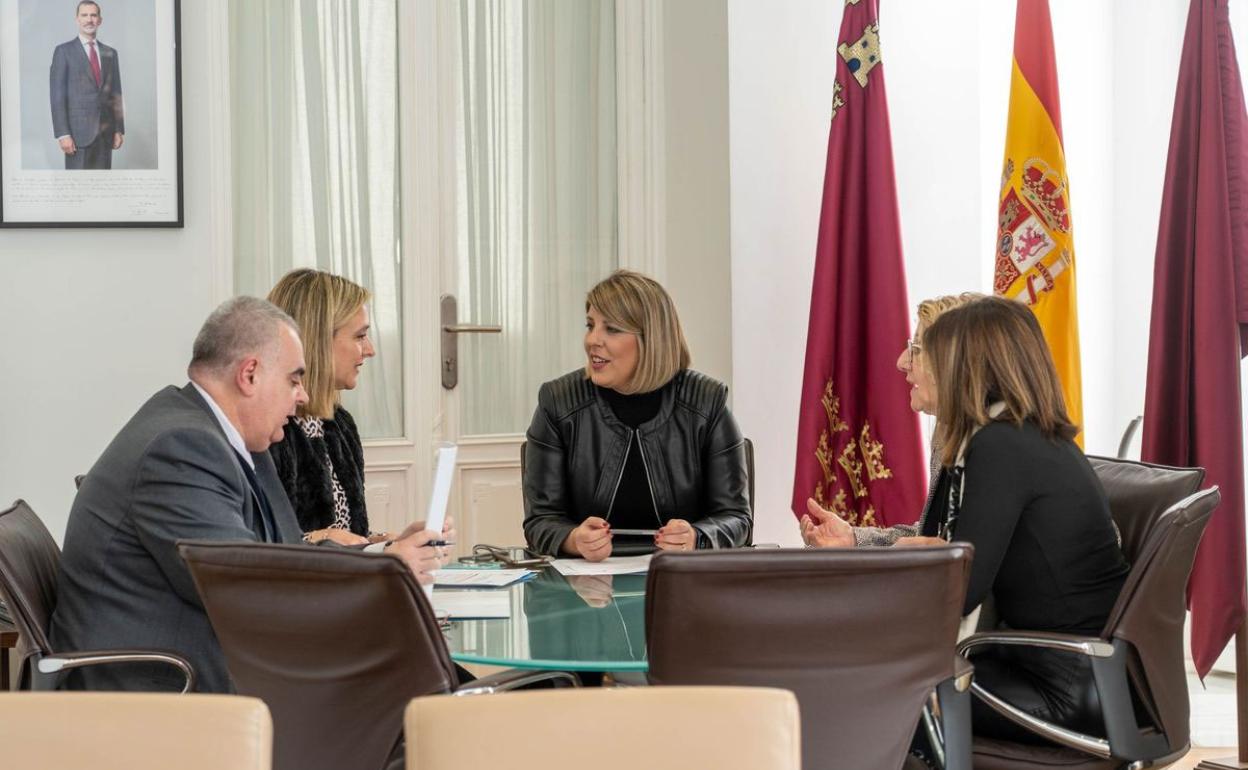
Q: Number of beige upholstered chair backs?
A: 2